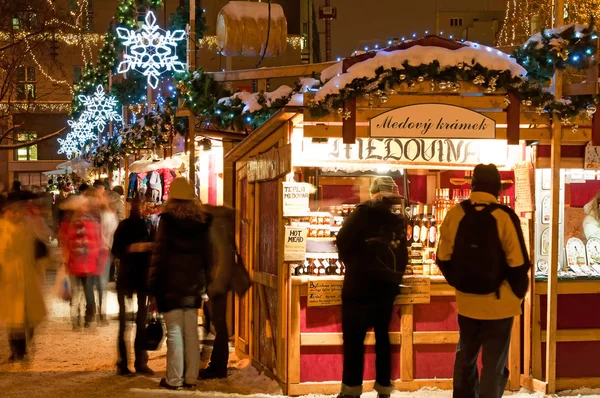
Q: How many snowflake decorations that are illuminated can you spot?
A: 4